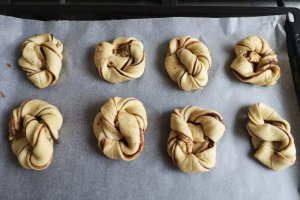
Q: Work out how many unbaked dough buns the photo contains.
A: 8